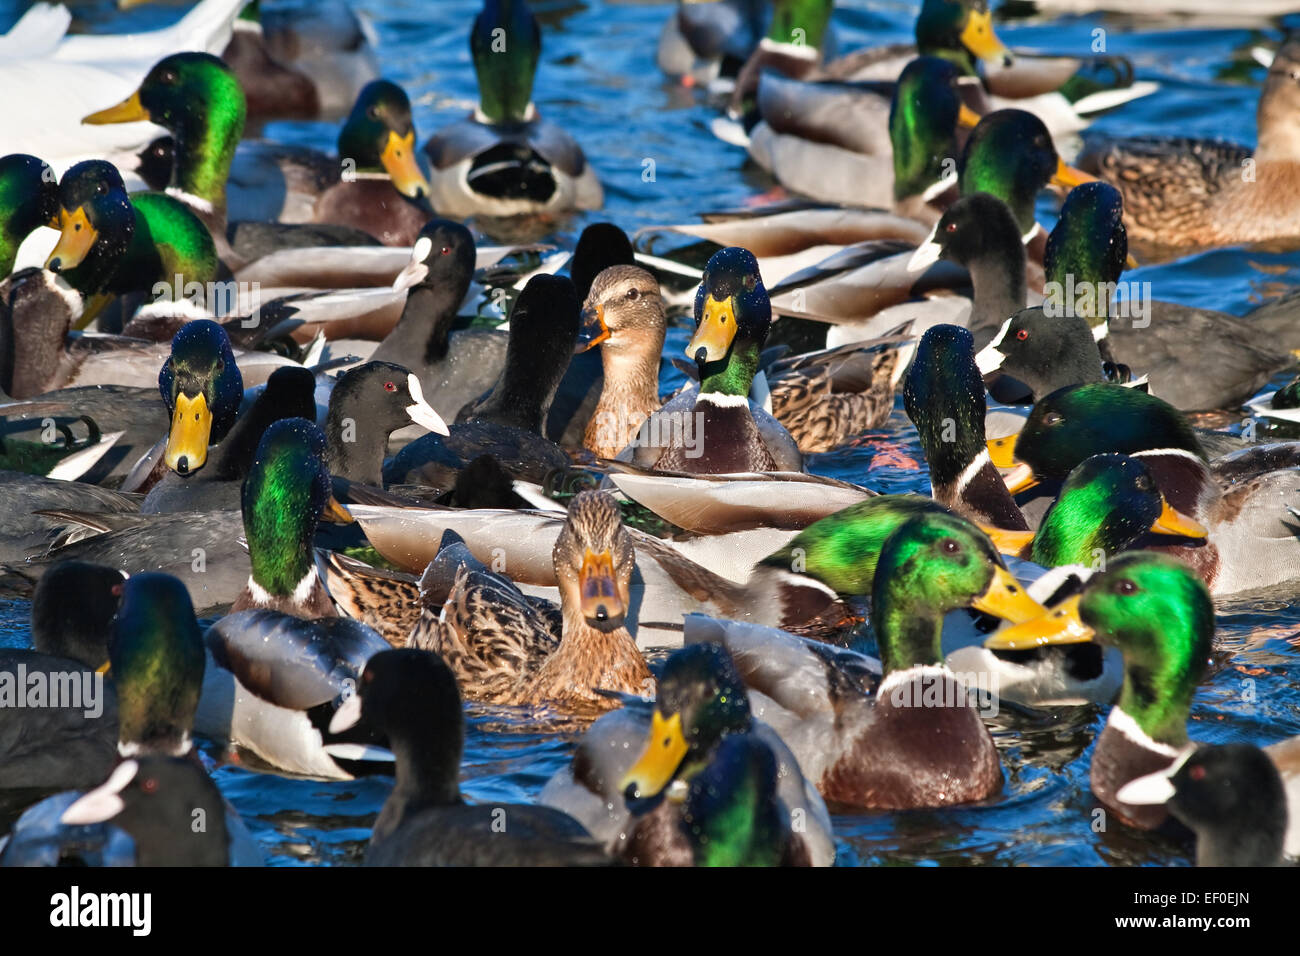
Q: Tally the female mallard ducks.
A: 3